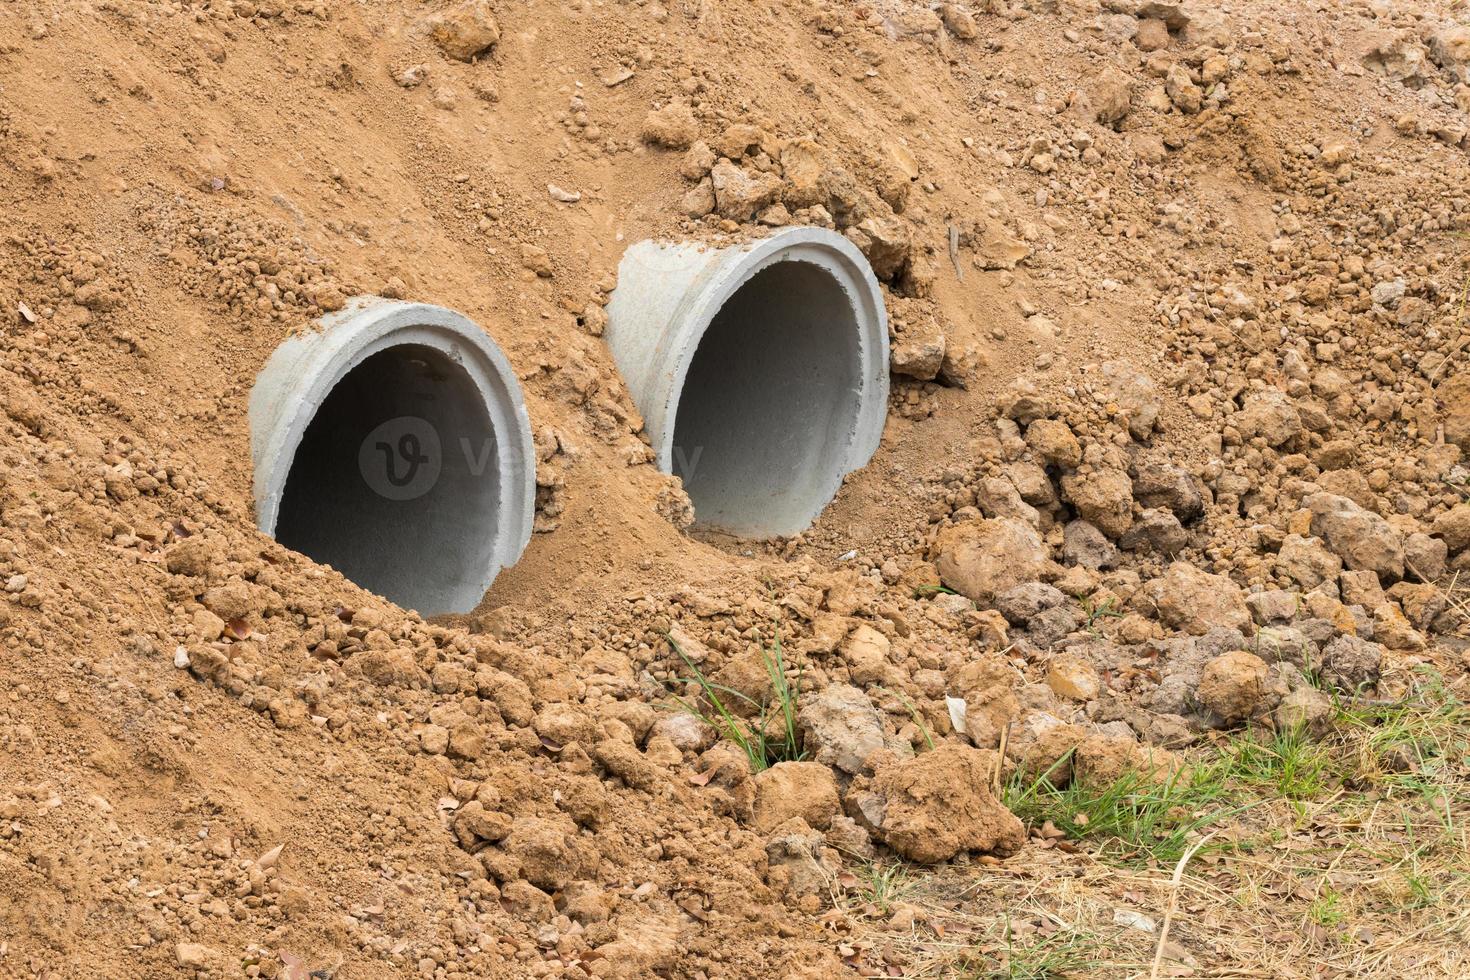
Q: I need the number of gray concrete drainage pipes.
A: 2